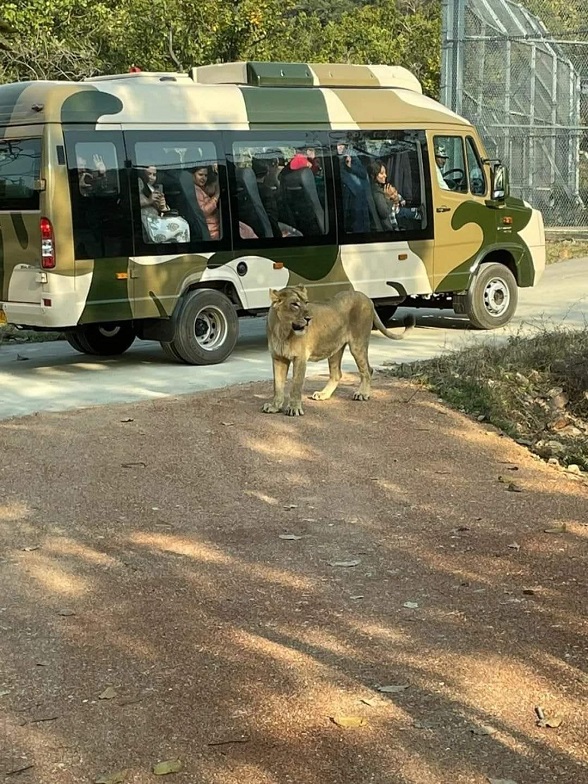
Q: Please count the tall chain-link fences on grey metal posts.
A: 1